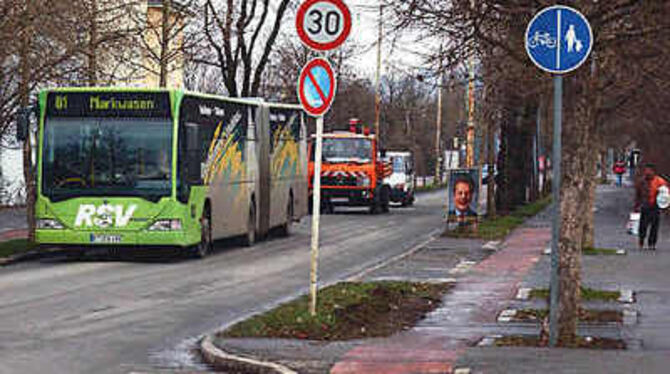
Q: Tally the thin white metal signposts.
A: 1